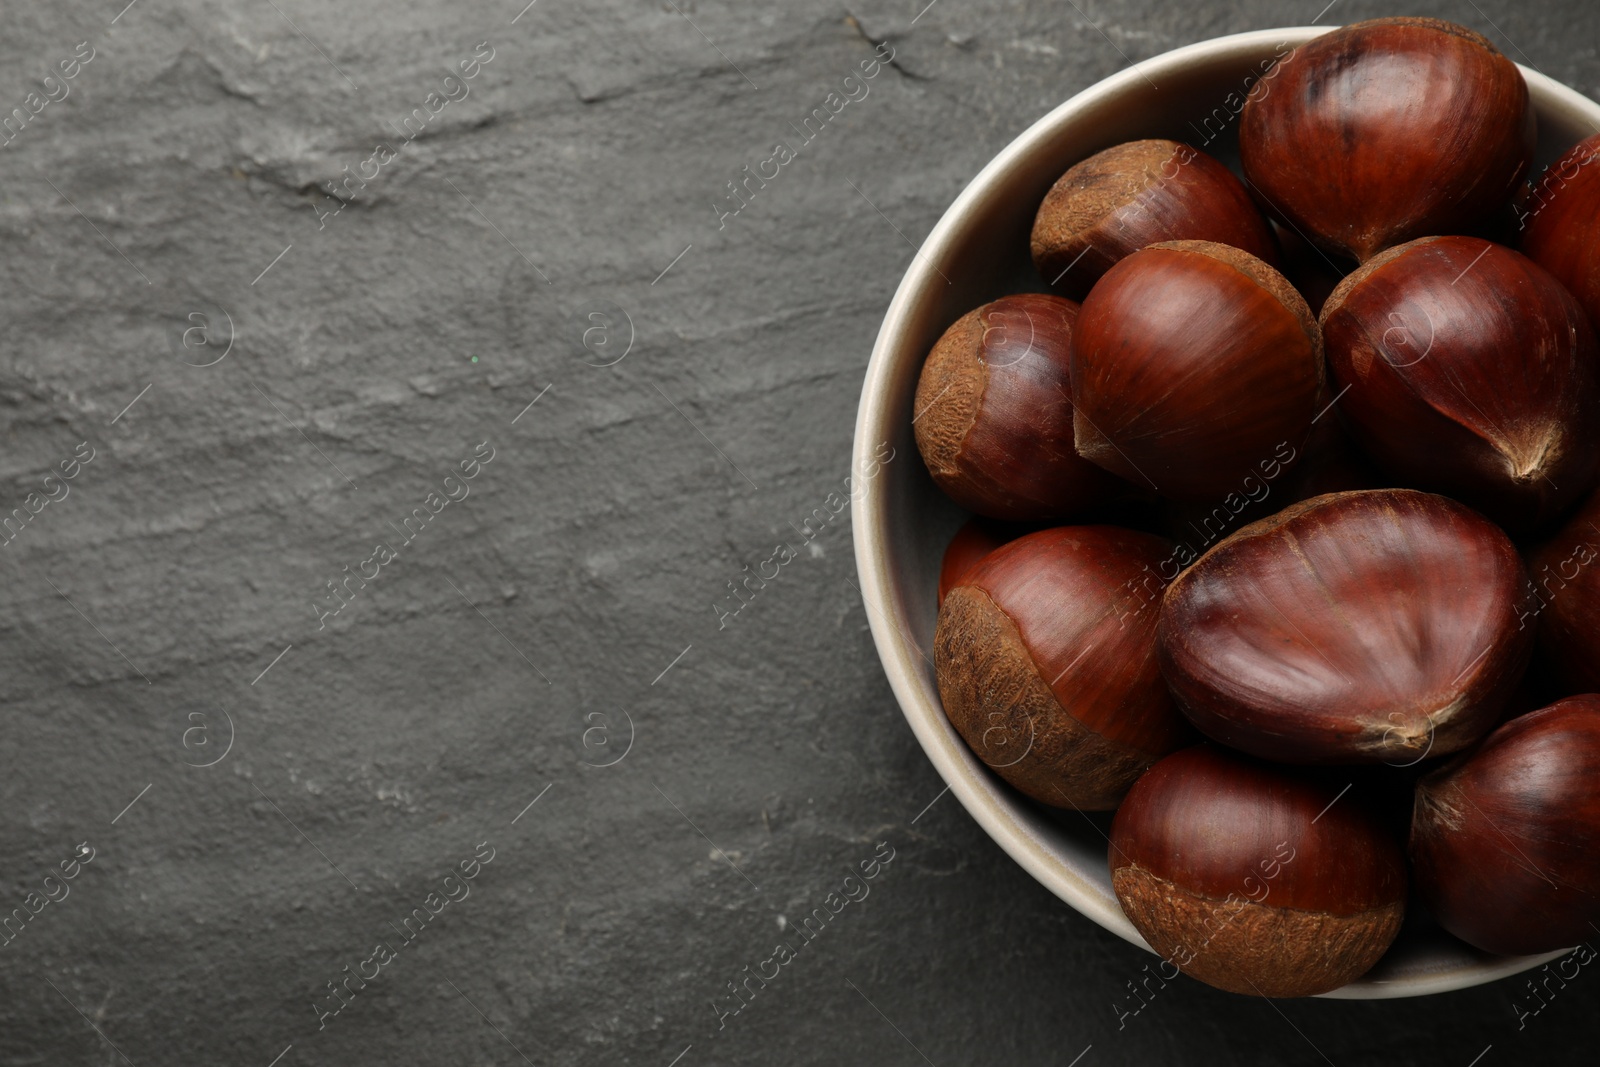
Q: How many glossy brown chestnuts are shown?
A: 12